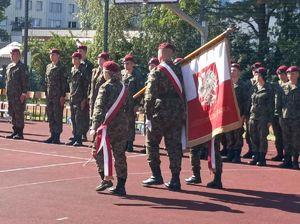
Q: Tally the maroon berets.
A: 15